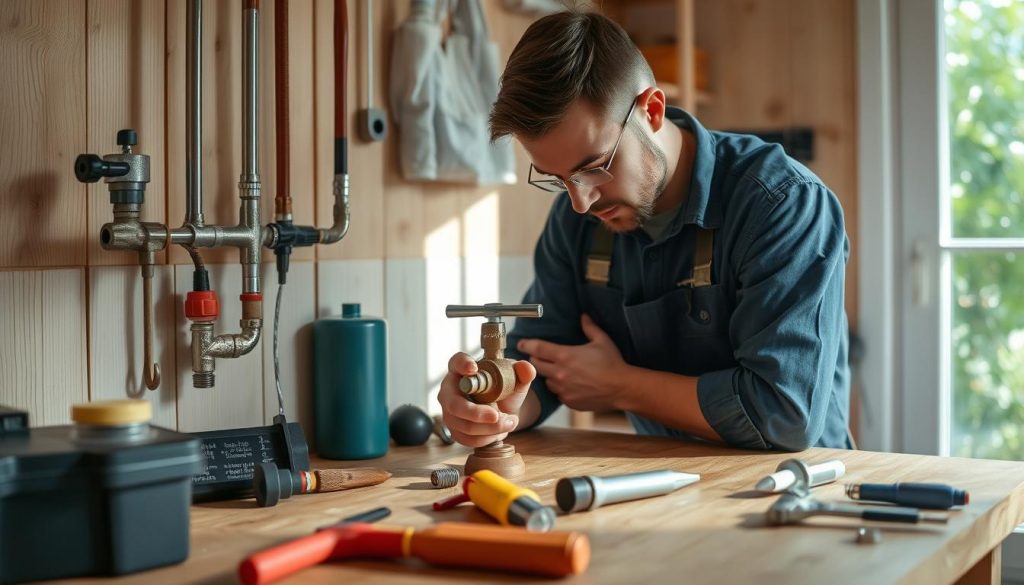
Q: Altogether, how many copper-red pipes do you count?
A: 2